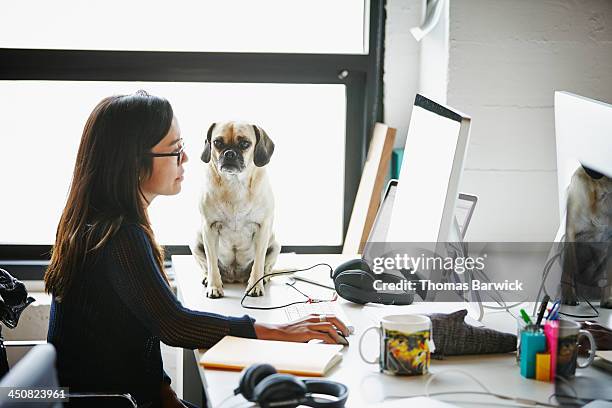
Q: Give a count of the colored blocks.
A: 3